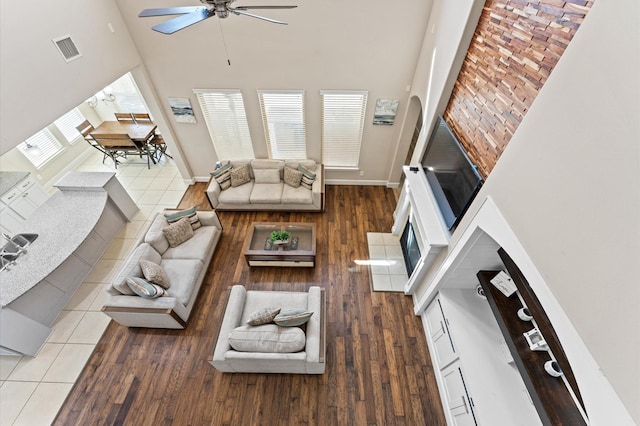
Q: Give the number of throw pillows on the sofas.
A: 11